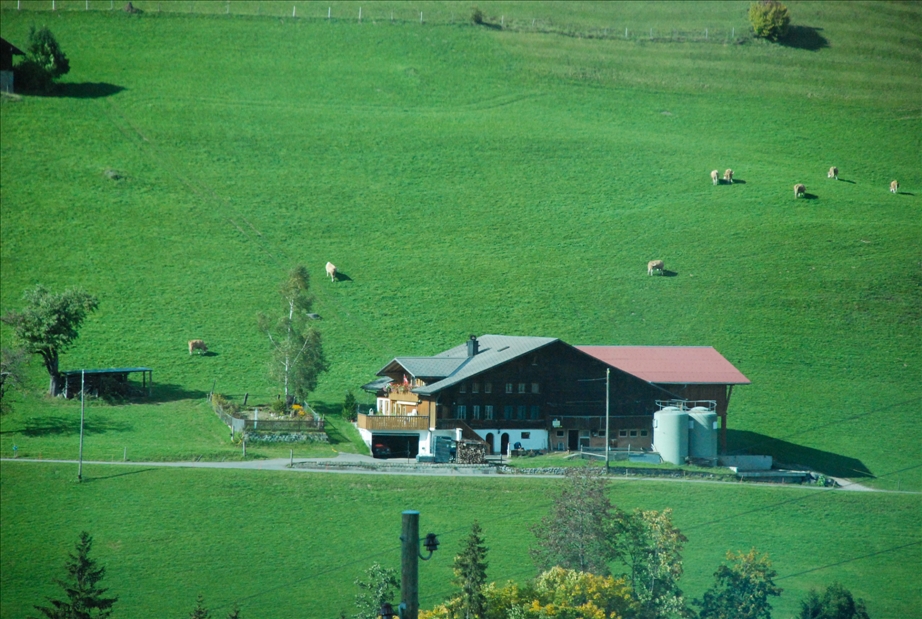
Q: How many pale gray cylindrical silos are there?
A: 2